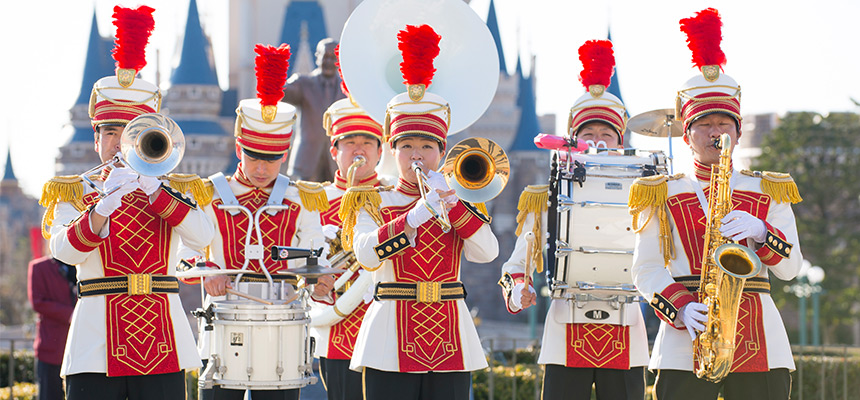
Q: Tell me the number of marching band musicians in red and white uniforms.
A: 6